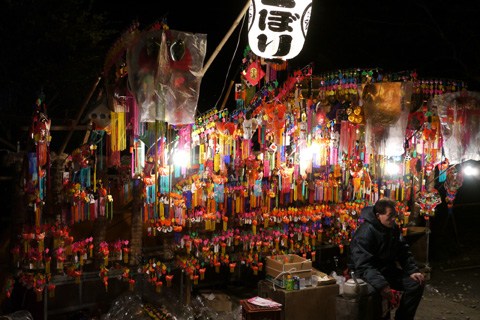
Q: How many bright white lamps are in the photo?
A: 4